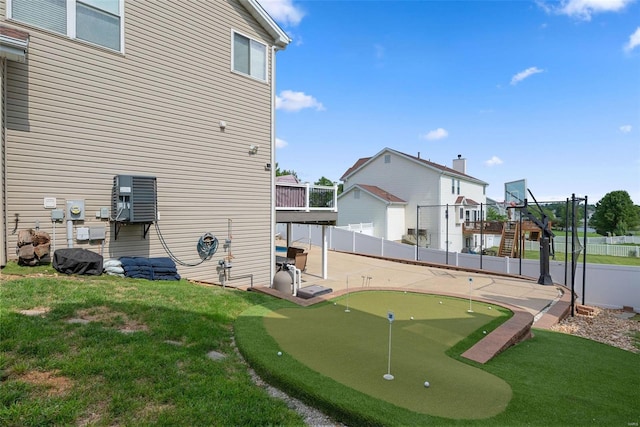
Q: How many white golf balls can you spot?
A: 8